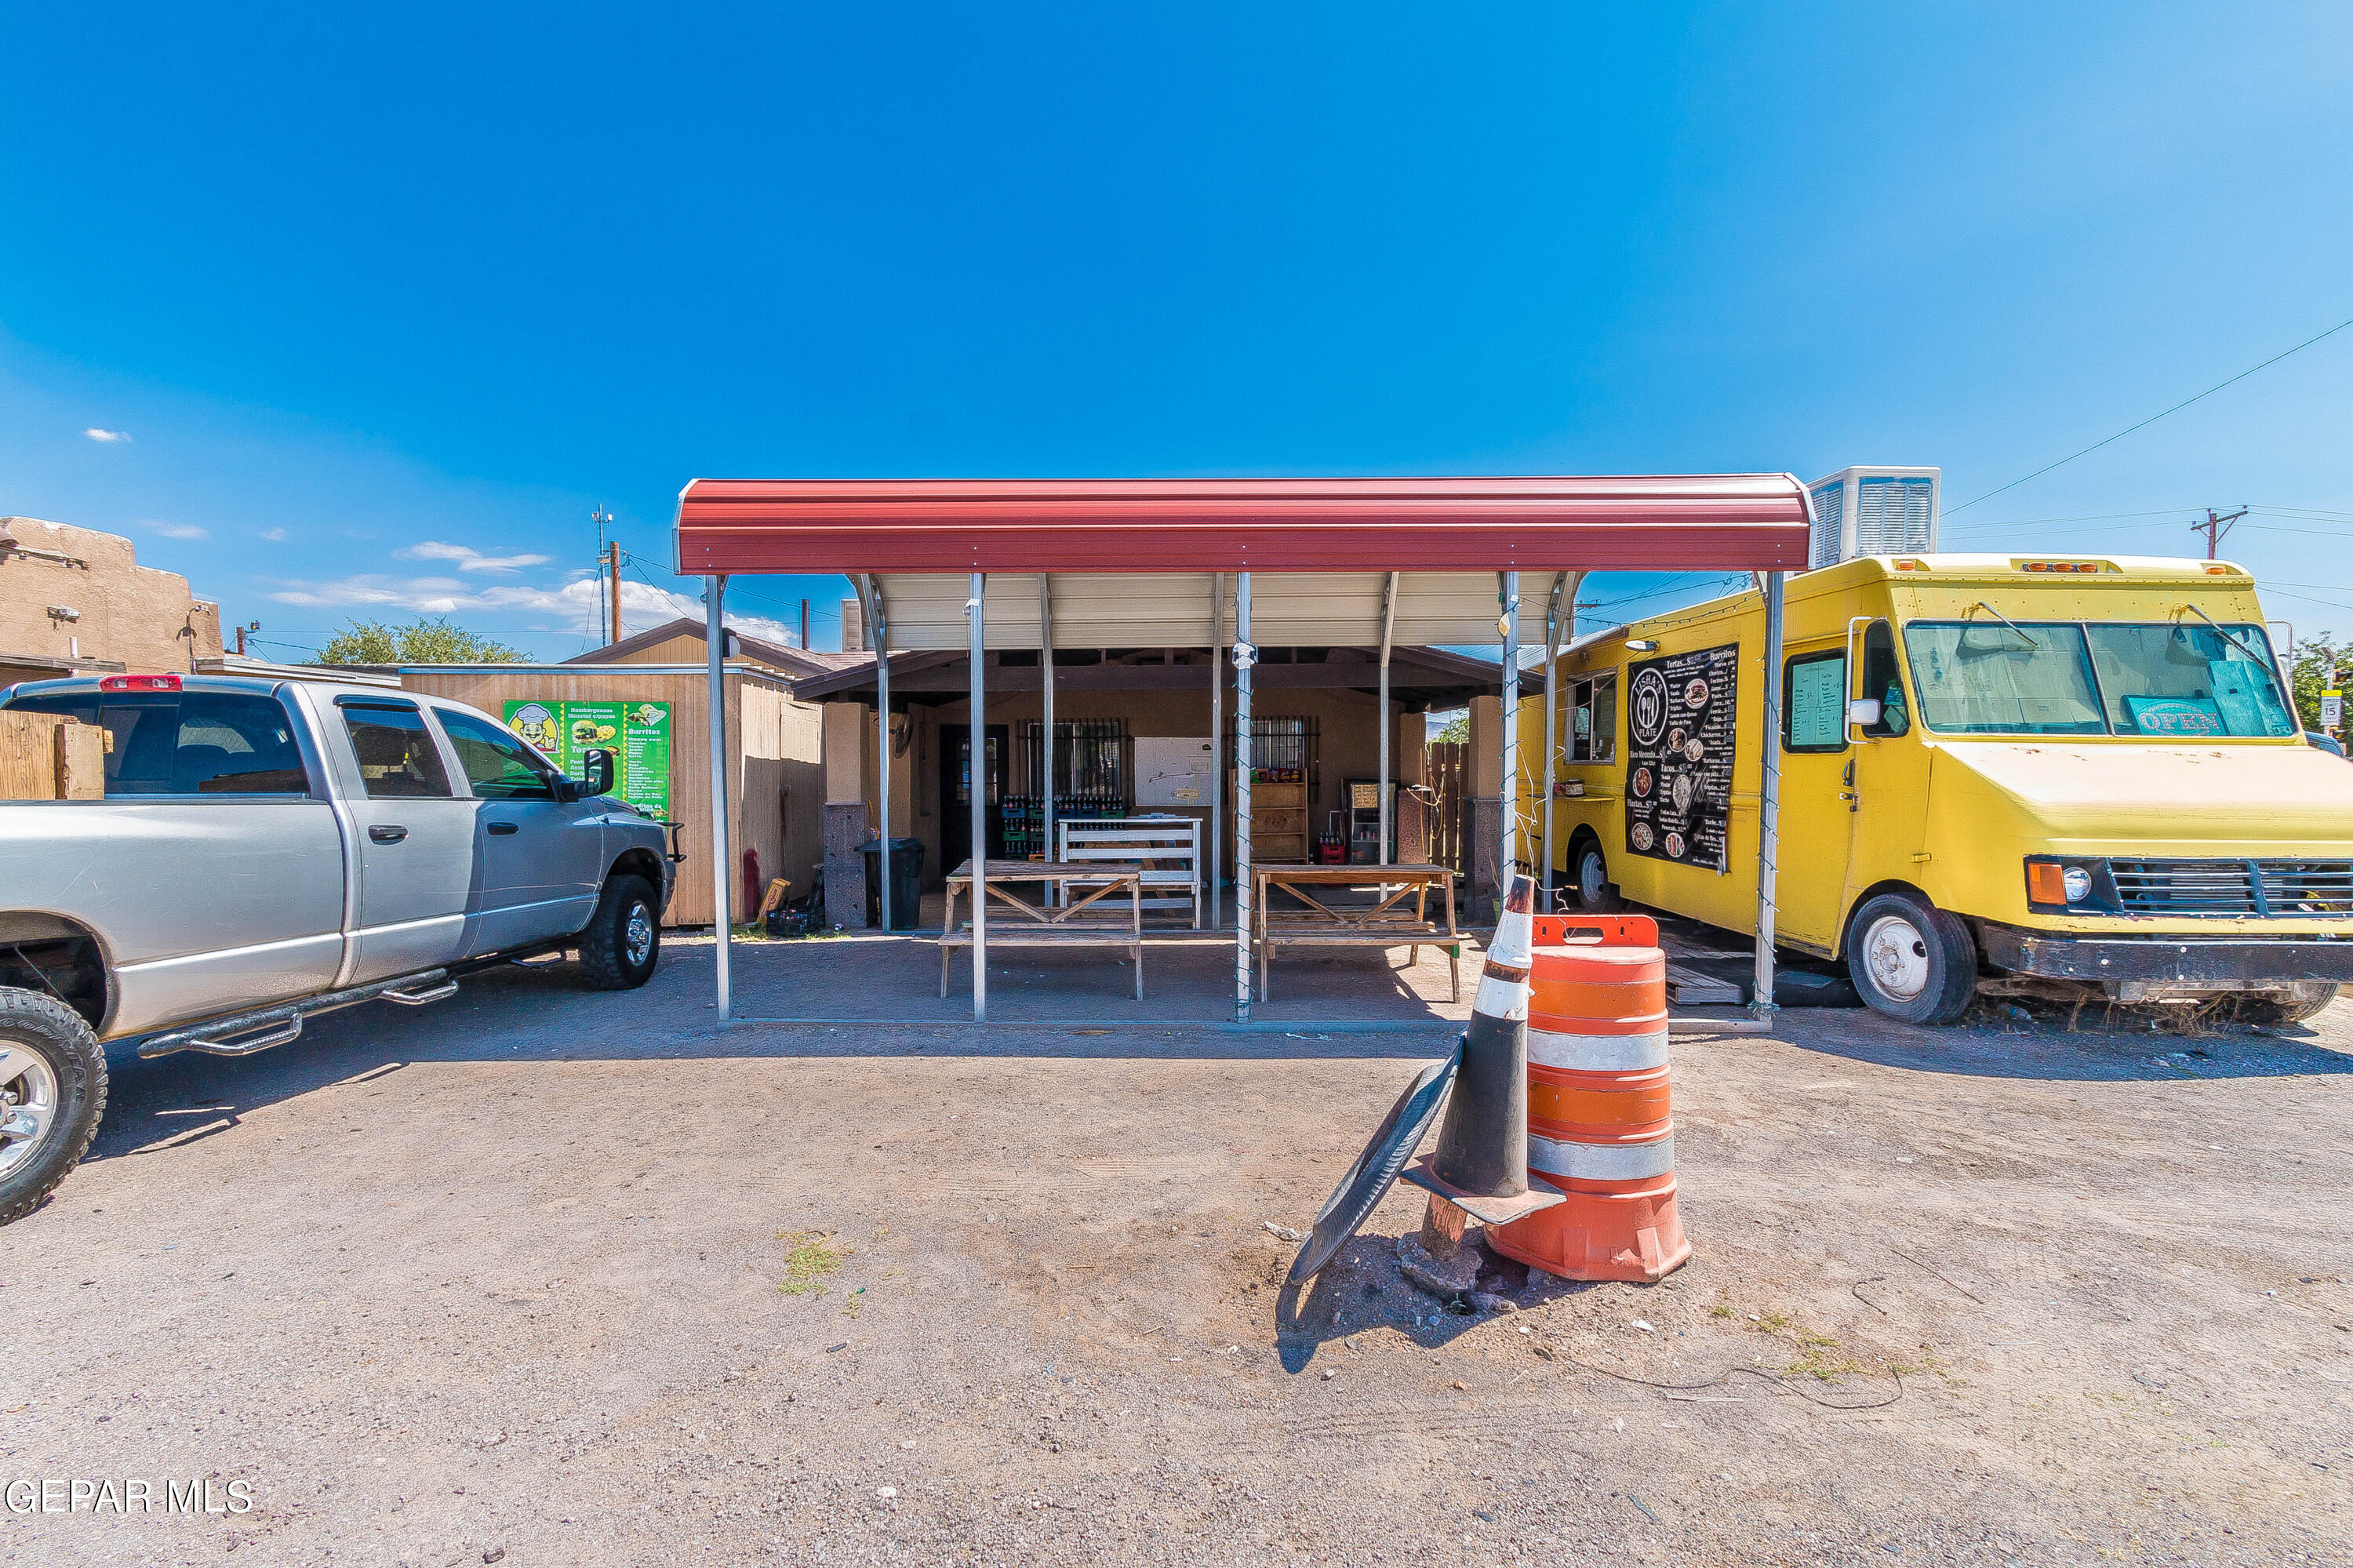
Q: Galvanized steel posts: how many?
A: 10